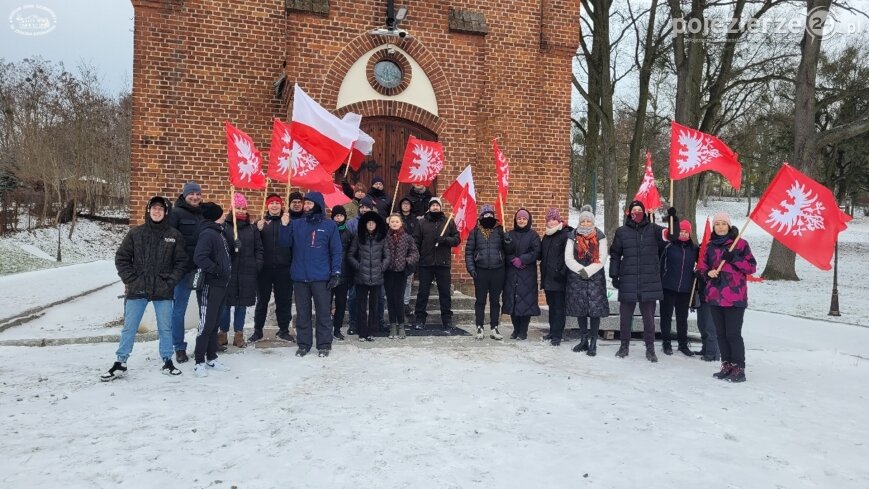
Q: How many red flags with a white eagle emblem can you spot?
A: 8